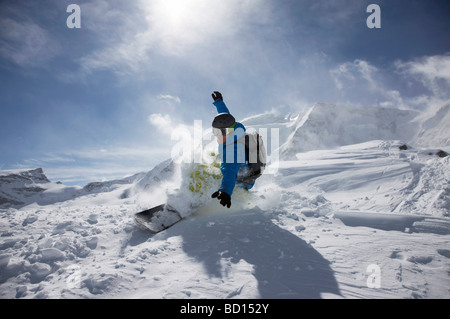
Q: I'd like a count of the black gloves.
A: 2